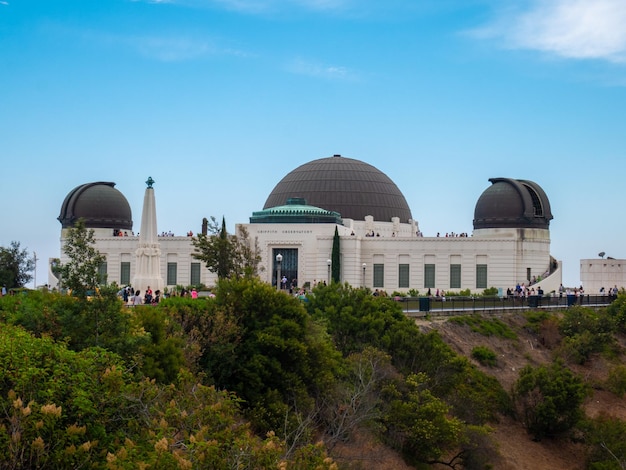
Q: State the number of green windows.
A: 9